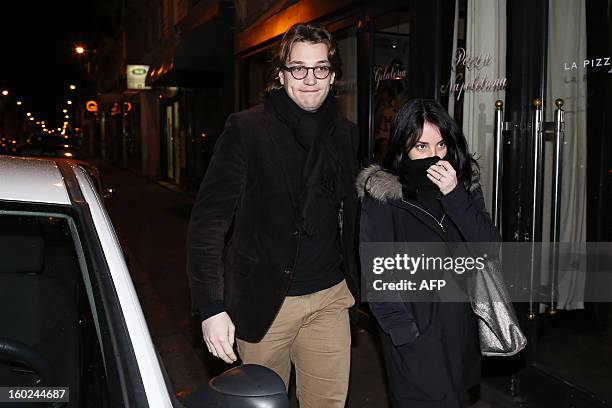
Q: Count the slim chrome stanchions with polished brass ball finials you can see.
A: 3